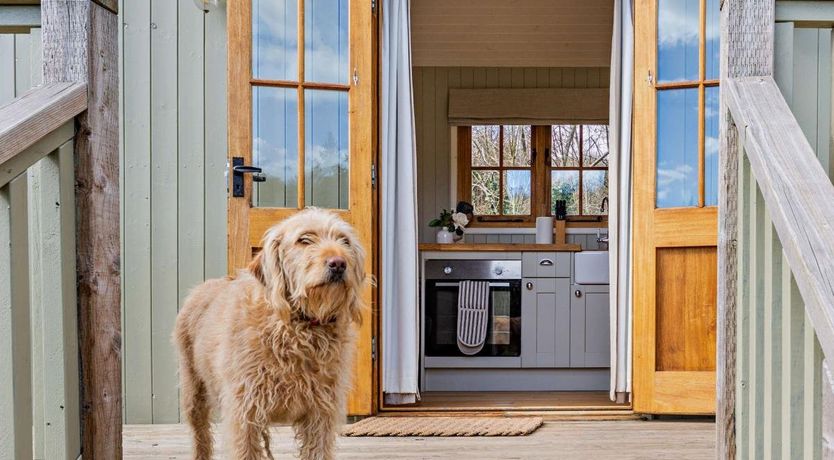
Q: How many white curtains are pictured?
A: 2